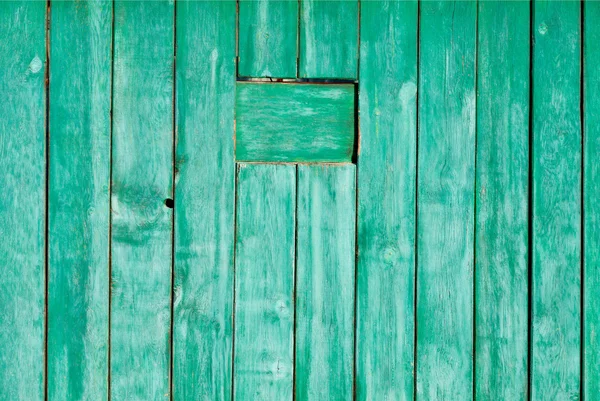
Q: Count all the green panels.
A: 14